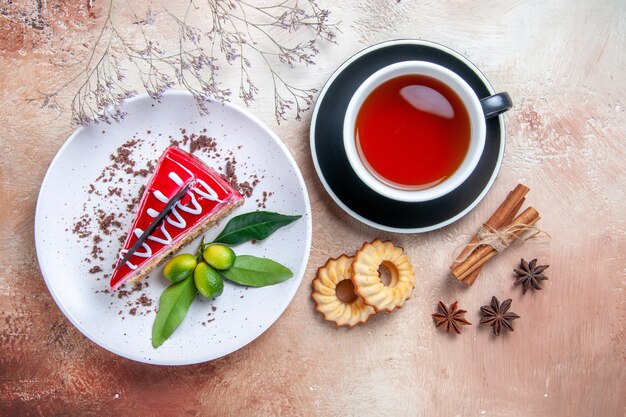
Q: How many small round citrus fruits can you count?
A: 3